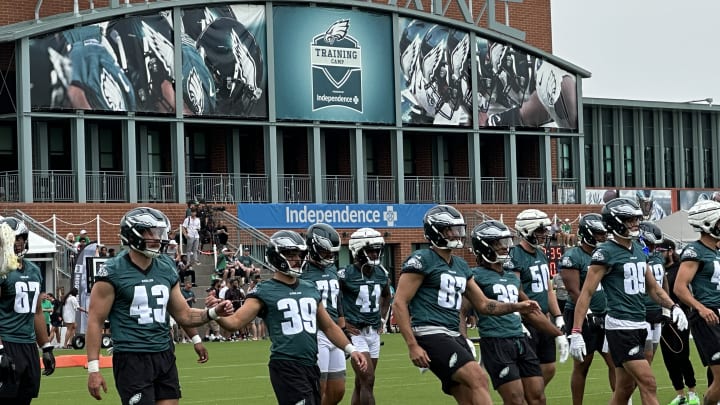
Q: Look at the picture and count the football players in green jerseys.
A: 12